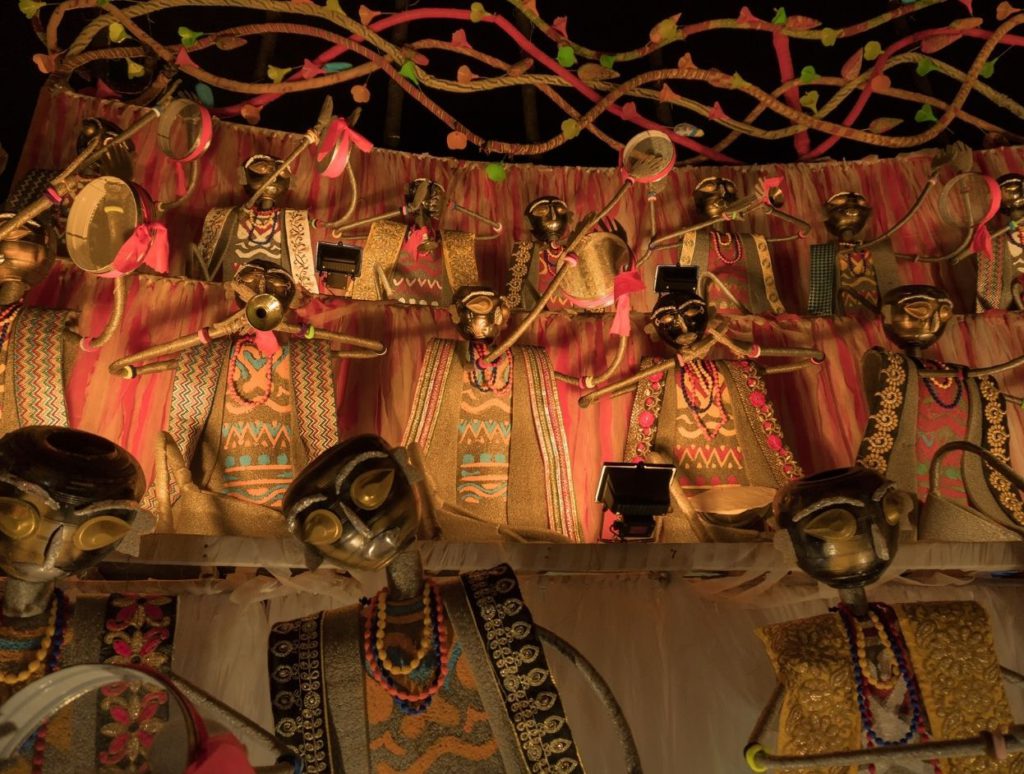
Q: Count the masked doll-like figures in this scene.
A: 15